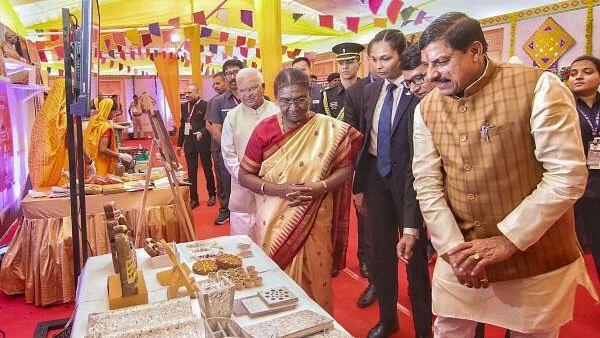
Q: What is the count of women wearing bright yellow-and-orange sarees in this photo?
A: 2